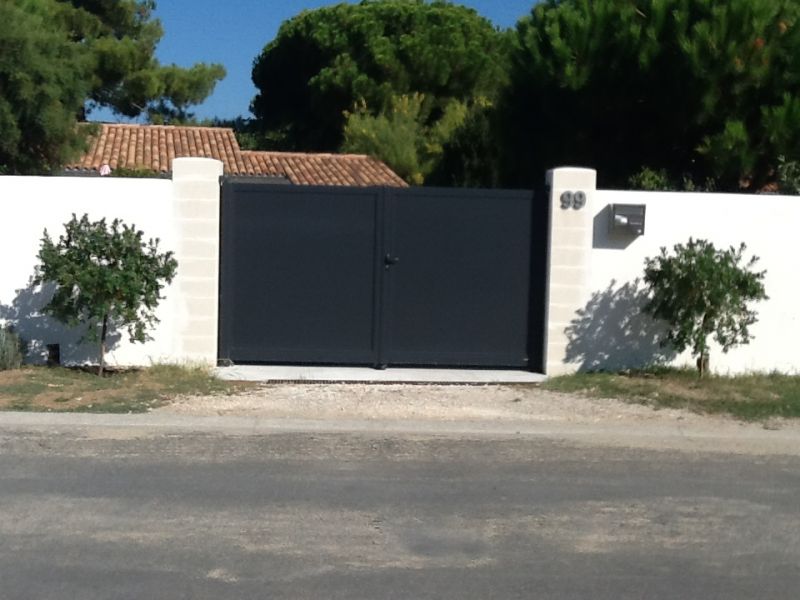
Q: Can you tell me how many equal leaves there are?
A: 2